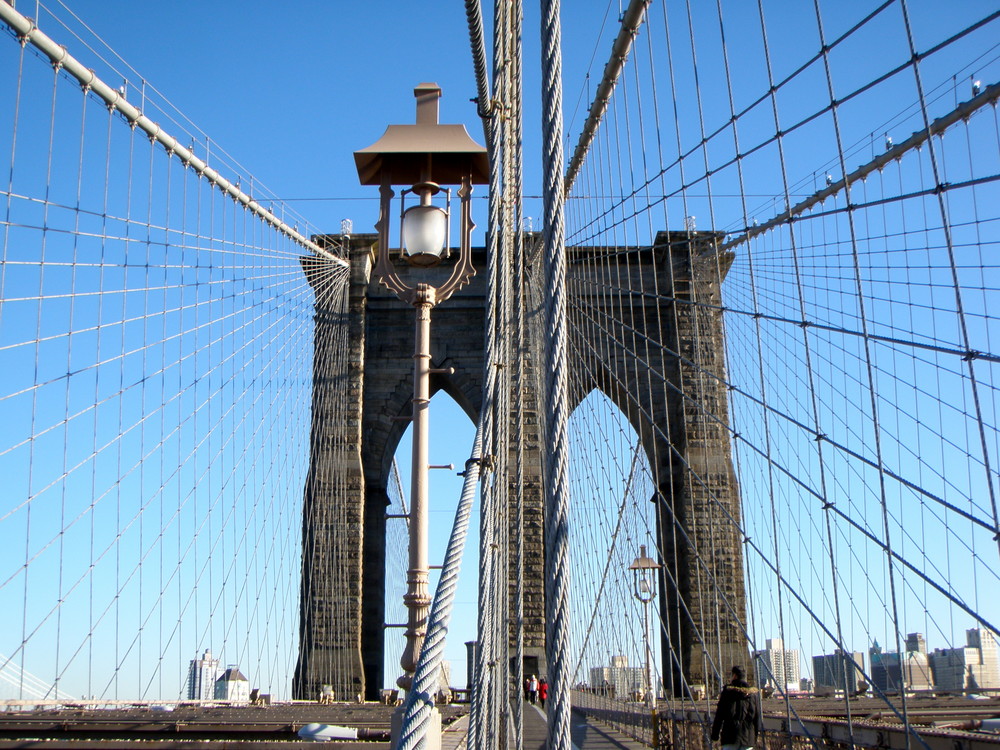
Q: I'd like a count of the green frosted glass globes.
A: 0